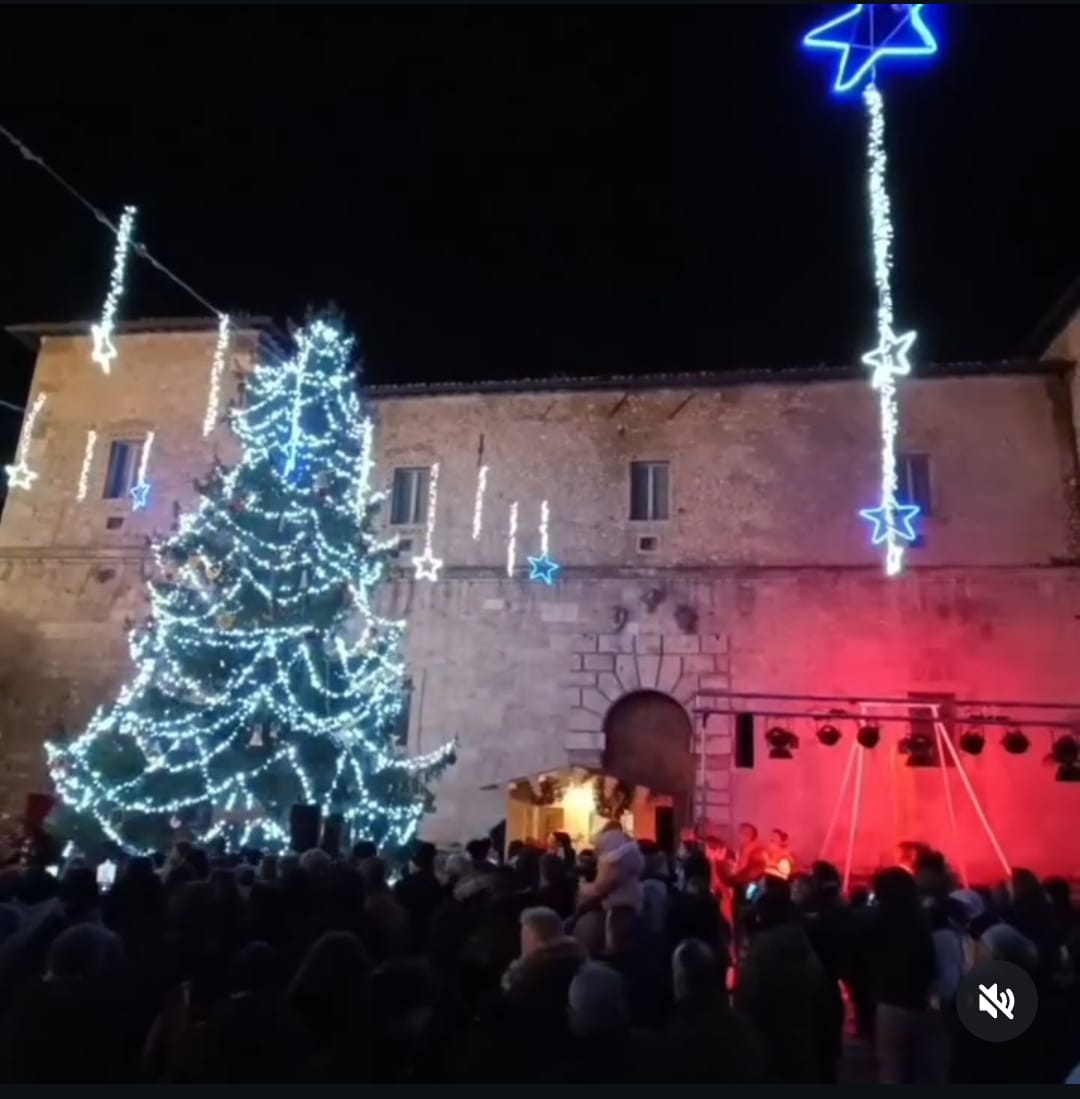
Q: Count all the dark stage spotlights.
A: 7